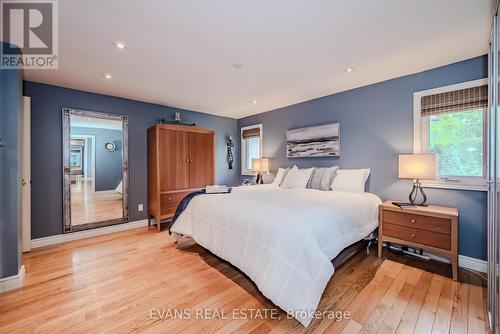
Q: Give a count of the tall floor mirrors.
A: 1